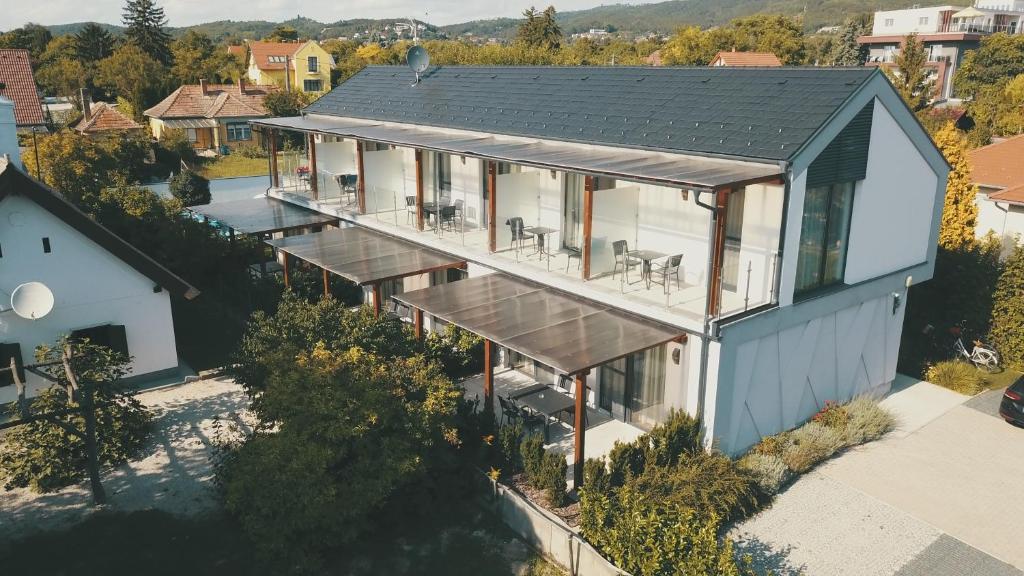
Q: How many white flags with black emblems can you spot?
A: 0